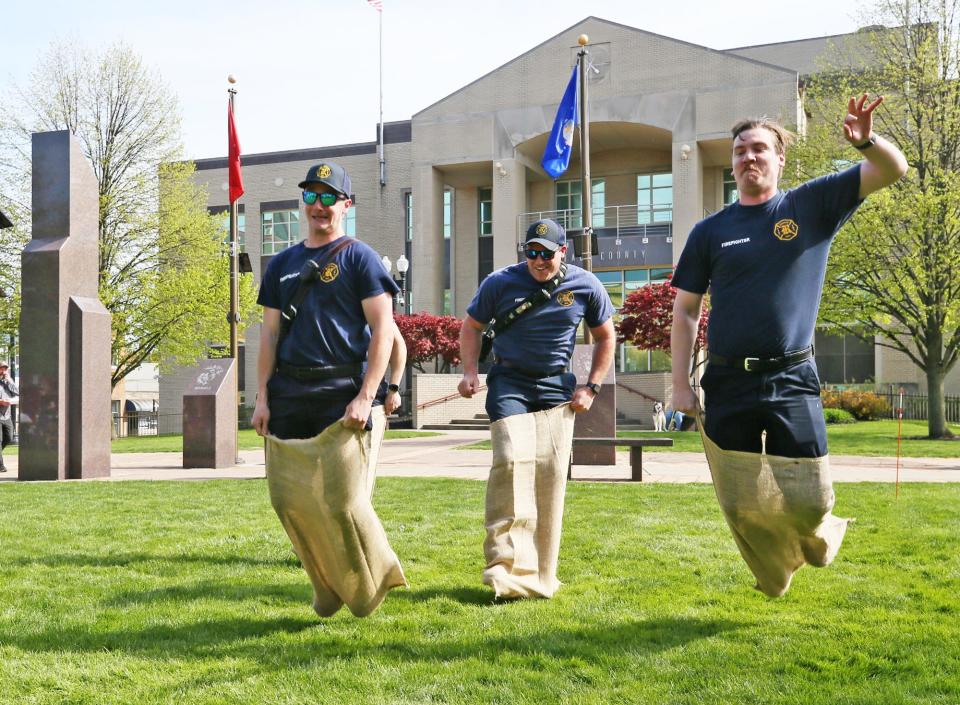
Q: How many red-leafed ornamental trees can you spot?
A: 2